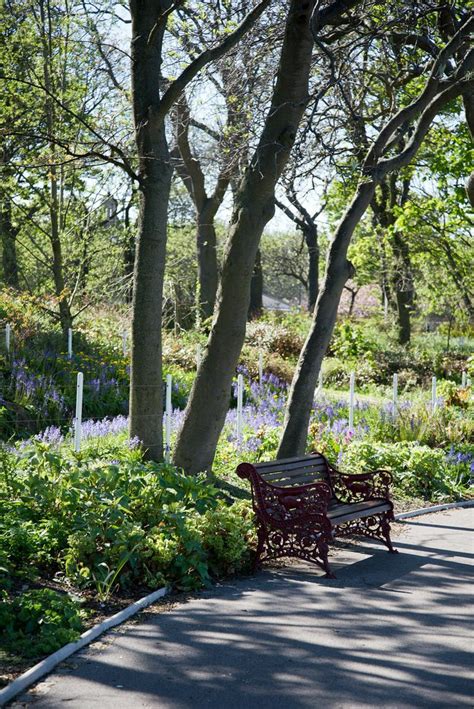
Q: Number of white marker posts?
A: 13